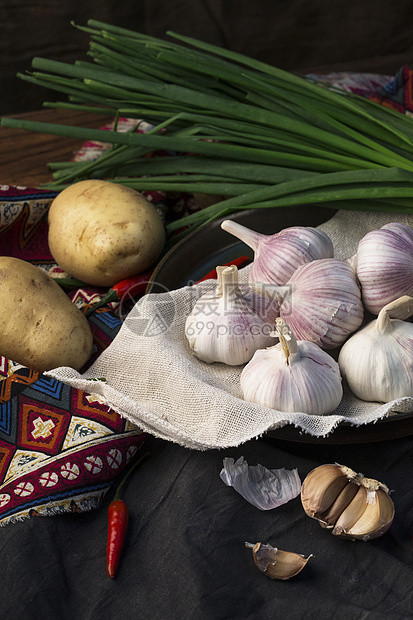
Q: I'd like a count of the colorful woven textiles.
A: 1